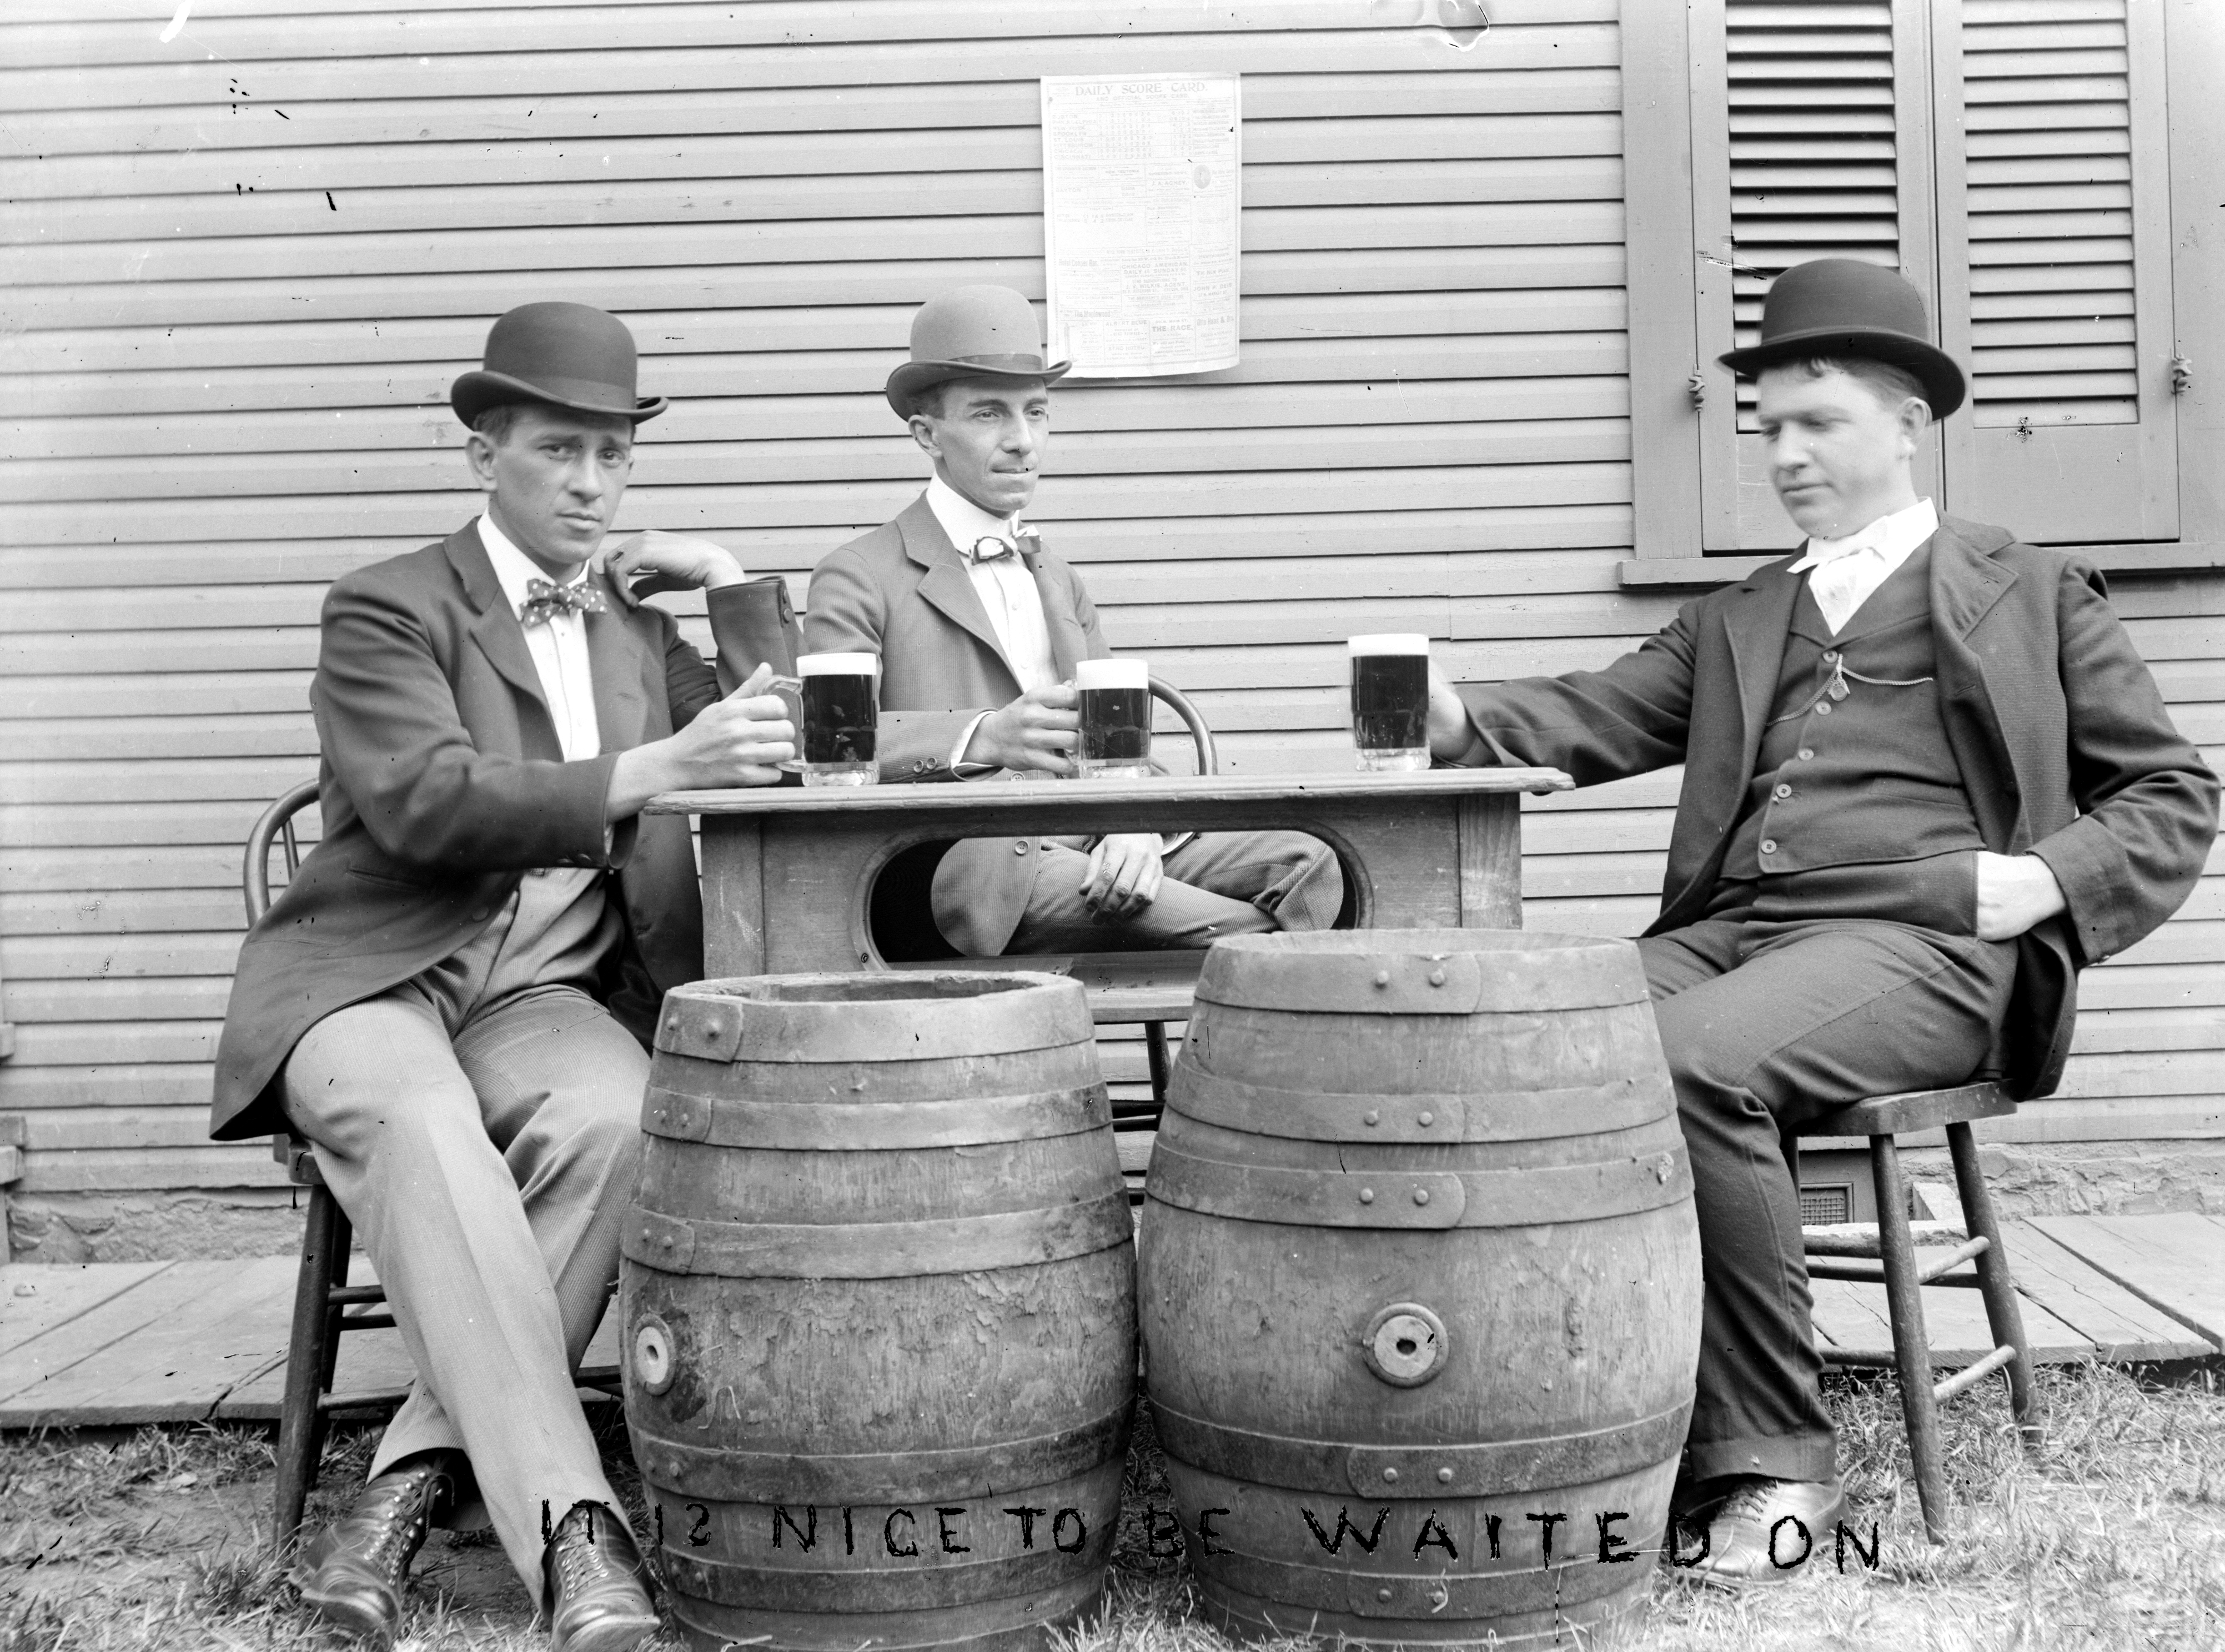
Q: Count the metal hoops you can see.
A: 12